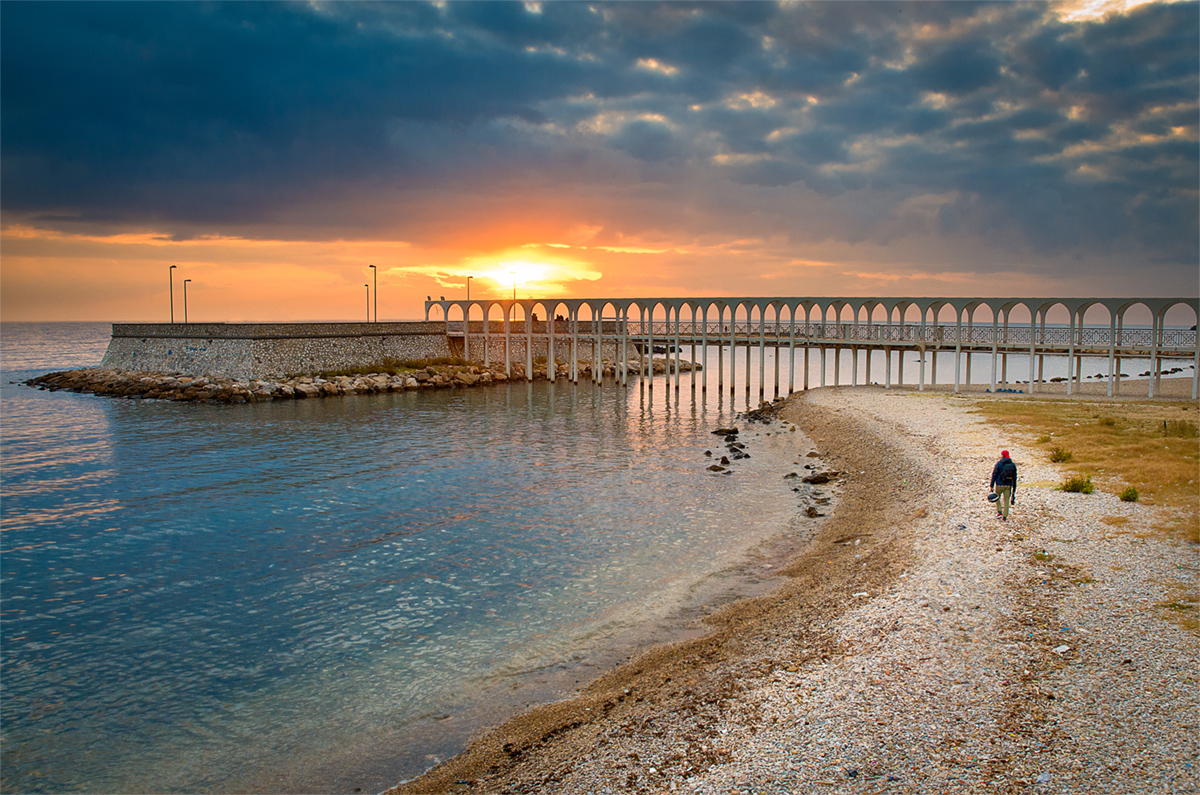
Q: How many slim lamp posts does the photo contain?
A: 6